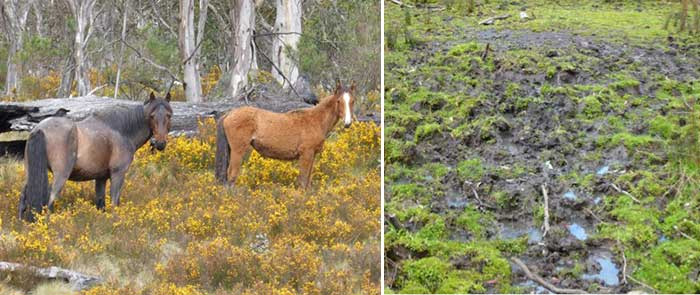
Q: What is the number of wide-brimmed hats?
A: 0